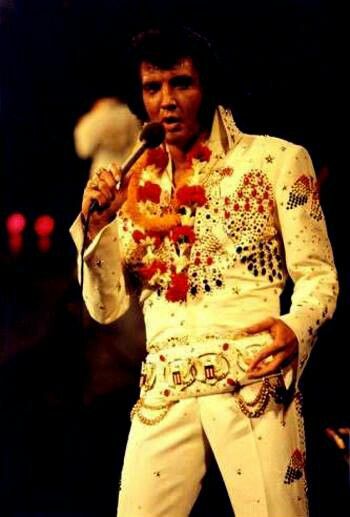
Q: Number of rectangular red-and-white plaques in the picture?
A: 3